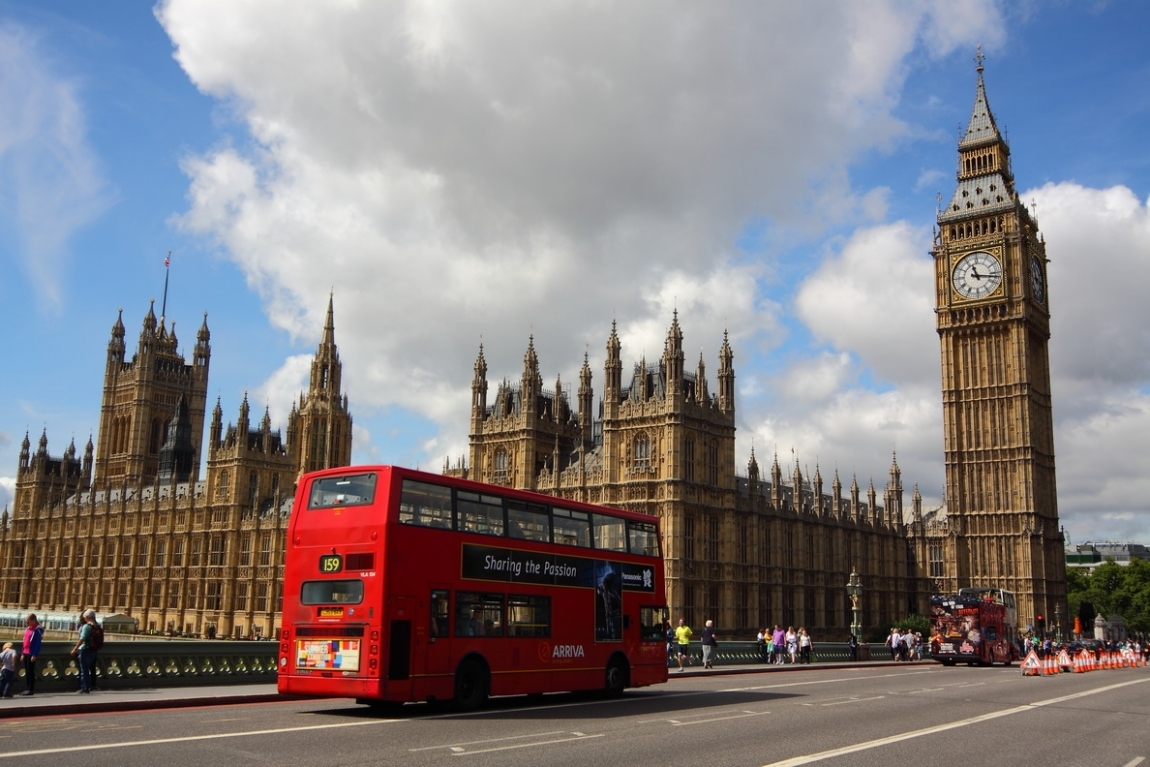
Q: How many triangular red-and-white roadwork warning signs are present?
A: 3